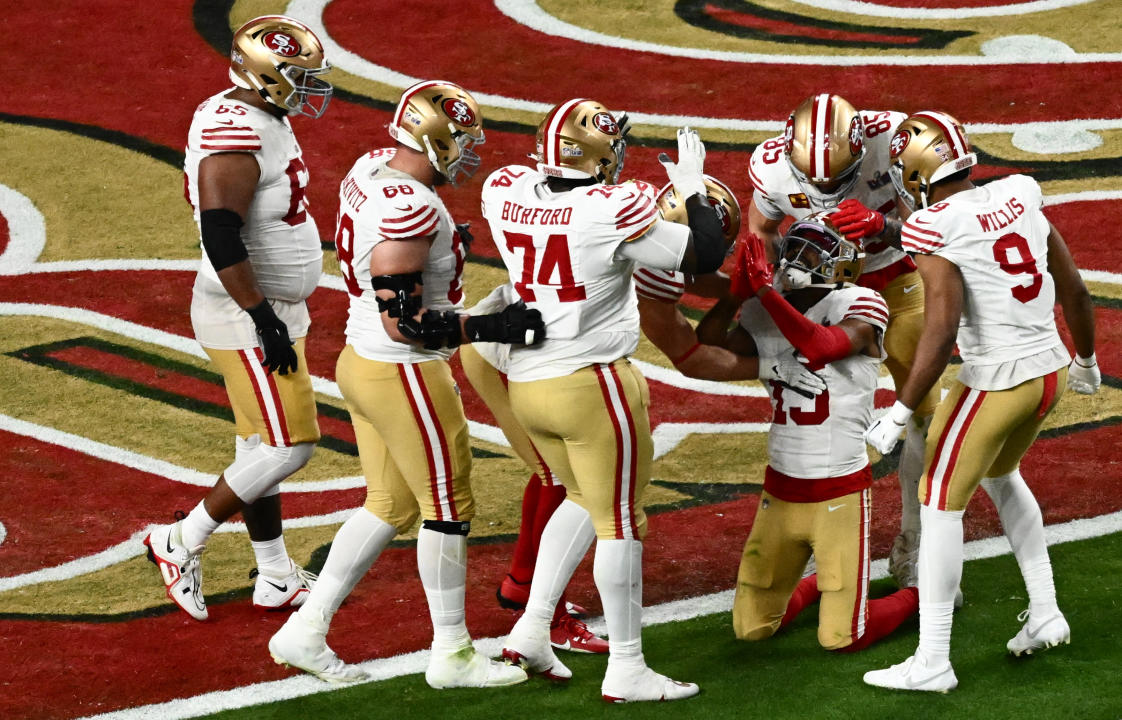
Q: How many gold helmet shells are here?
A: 7